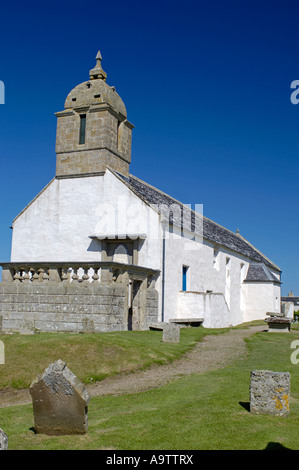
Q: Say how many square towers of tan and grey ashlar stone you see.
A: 1